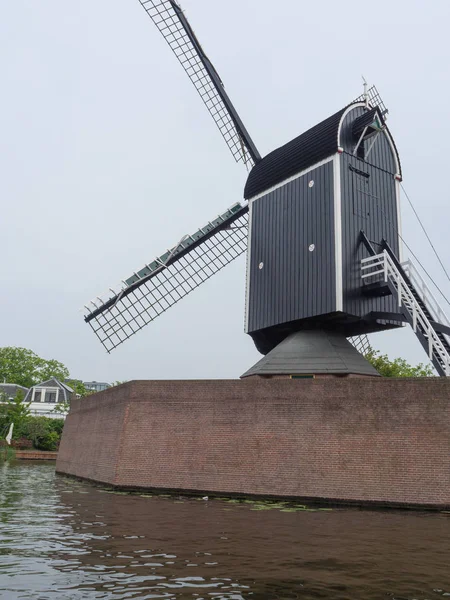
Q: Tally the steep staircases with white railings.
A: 1